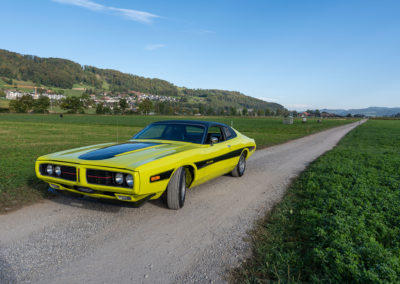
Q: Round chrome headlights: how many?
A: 4